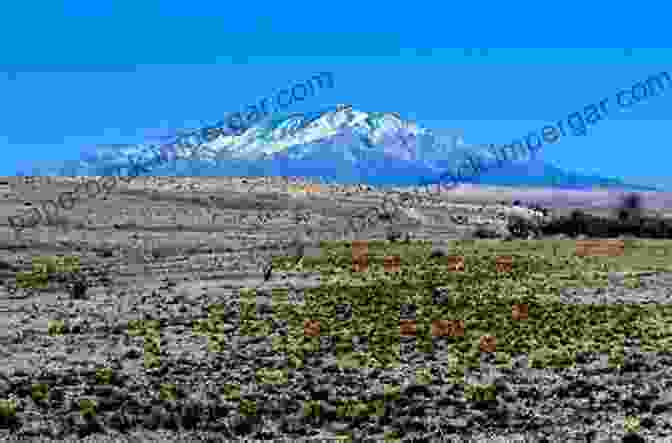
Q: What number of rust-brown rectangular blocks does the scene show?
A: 10